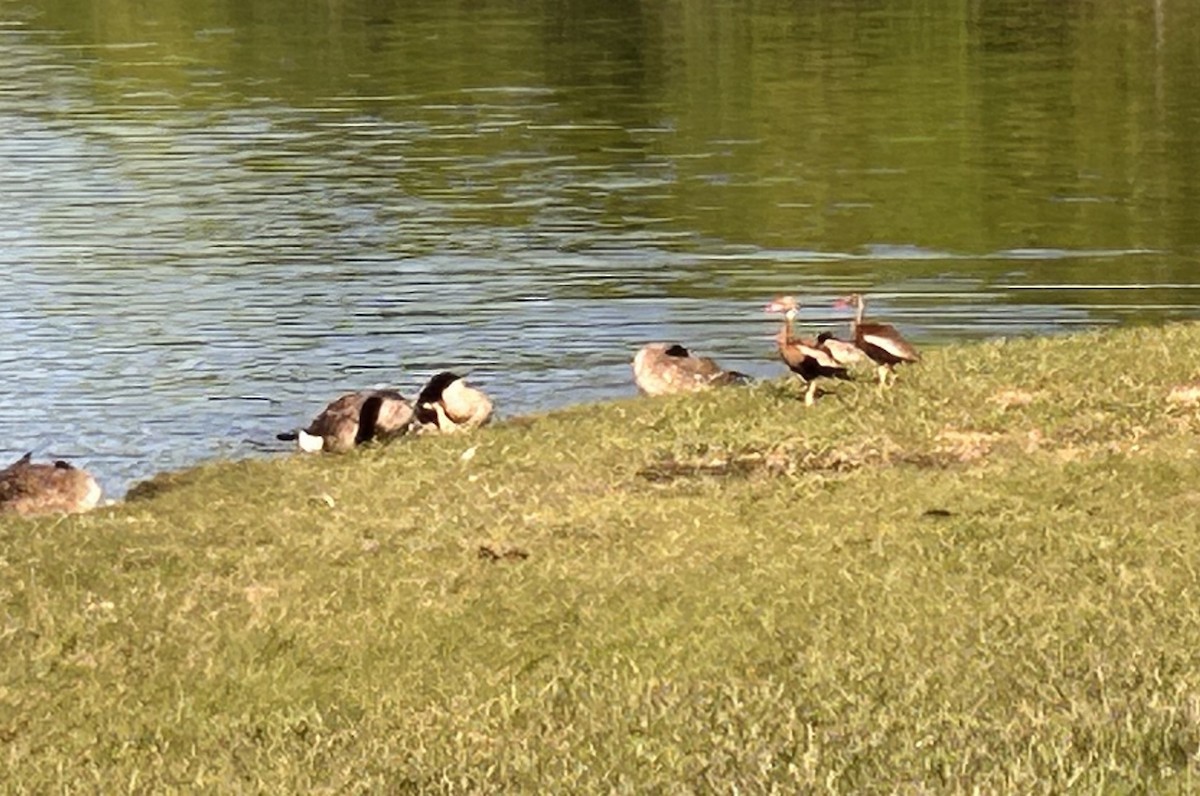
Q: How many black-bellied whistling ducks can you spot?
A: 2